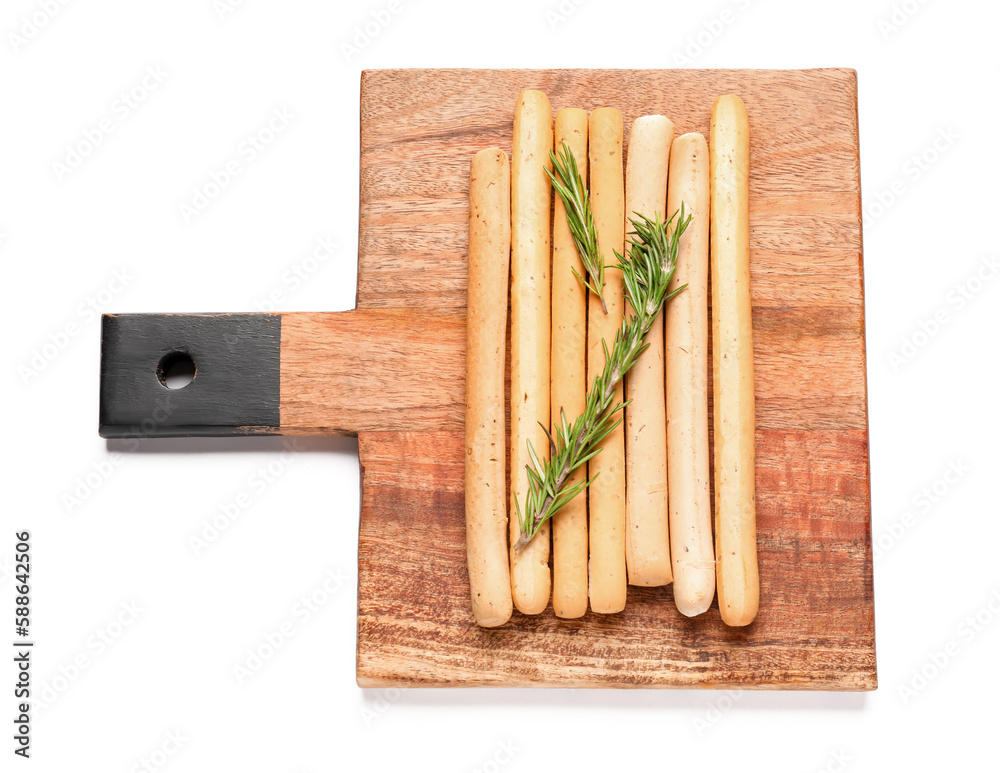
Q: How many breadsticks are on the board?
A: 7